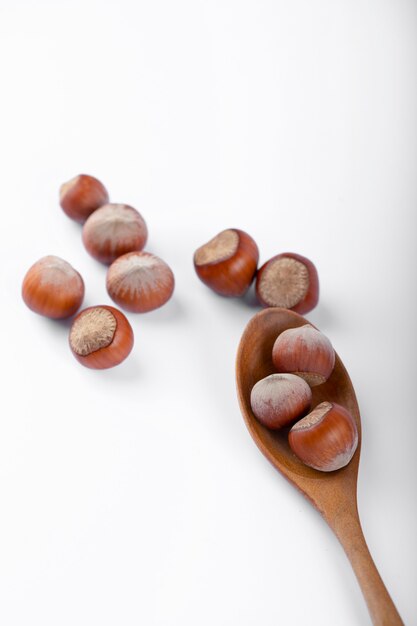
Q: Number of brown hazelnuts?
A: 10